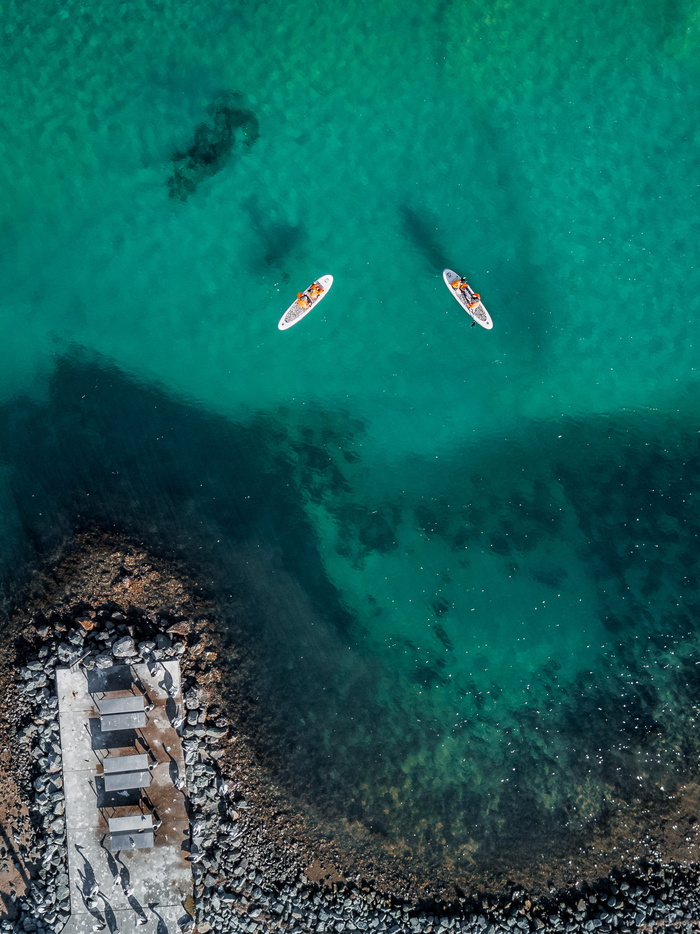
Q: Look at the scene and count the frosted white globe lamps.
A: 0